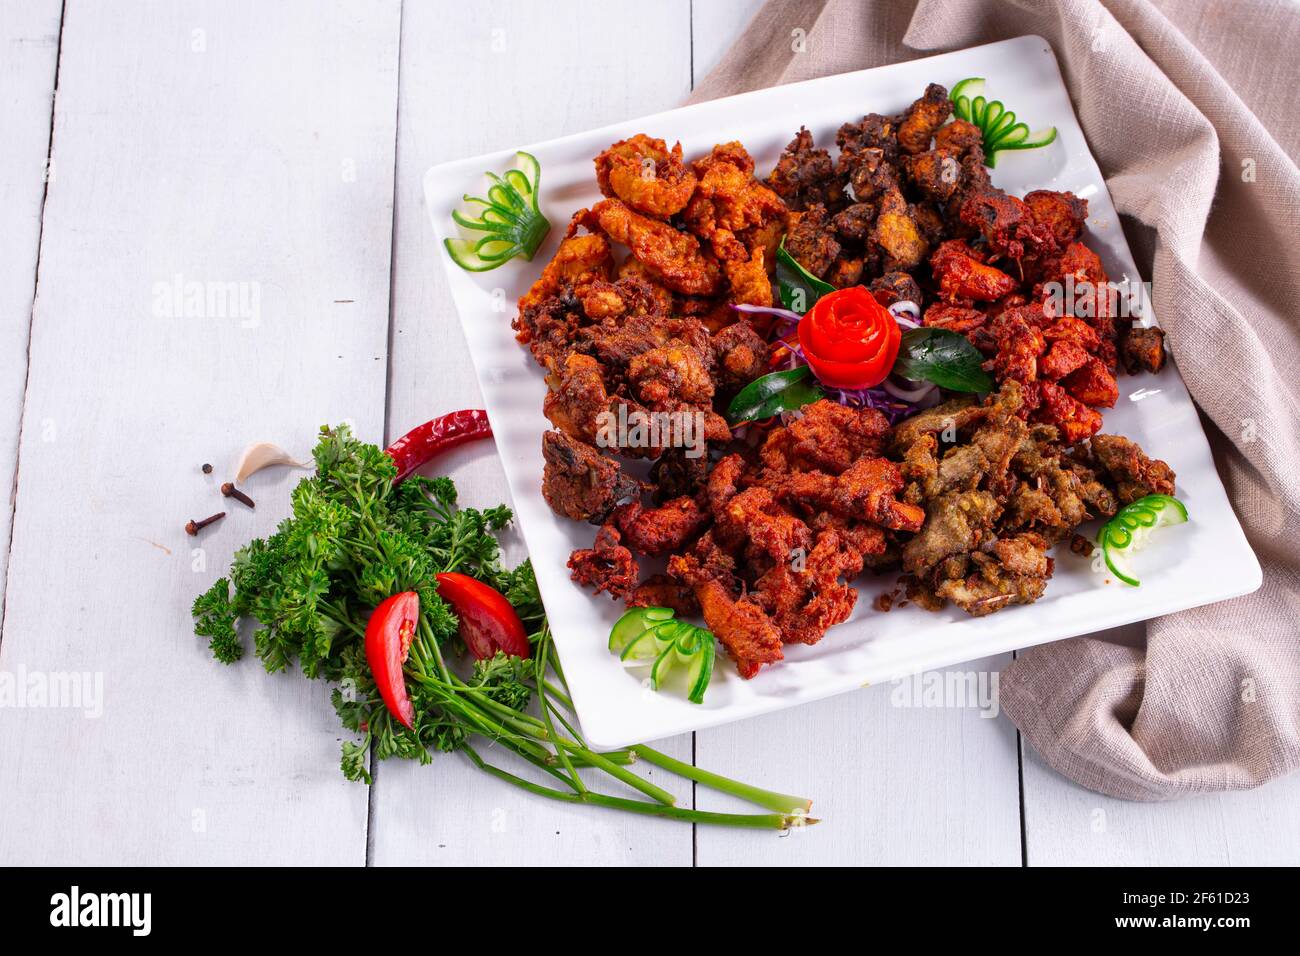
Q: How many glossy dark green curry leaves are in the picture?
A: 3